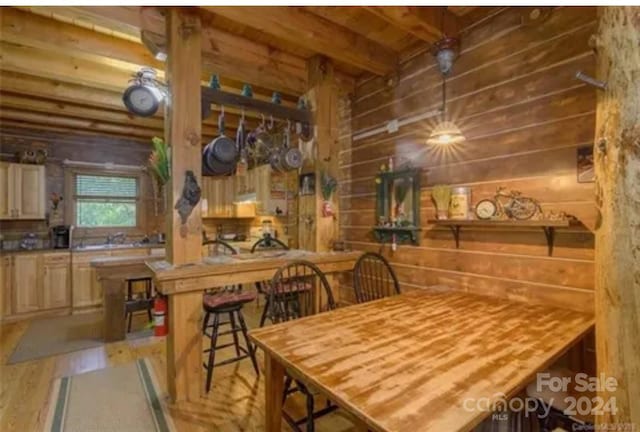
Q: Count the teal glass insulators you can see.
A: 4